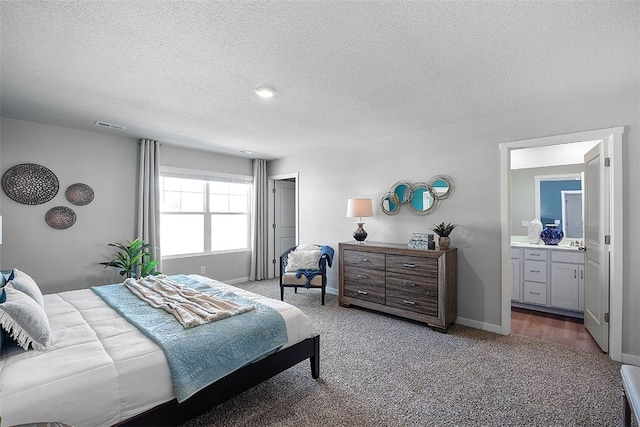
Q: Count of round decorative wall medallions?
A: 3